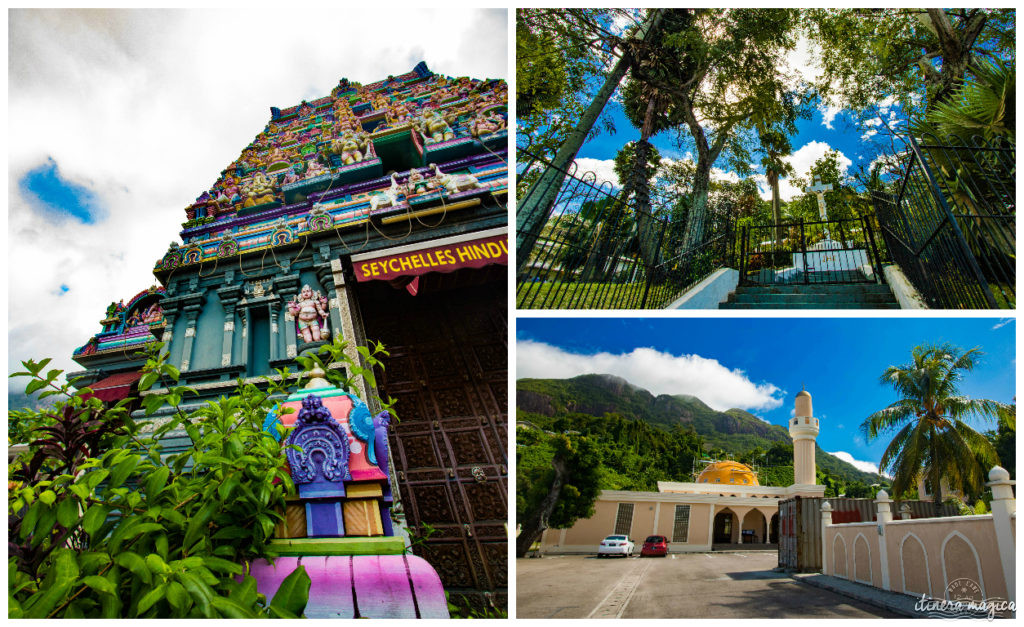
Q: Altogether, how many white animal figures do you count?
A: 2